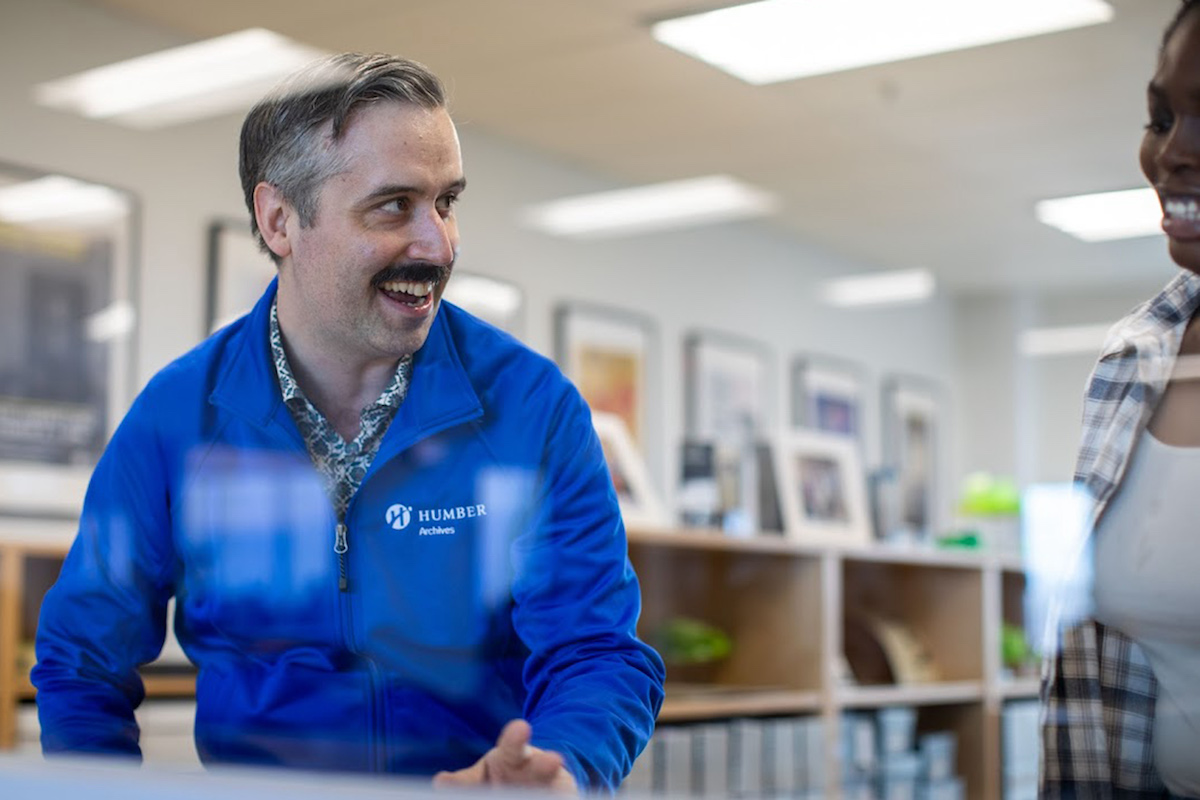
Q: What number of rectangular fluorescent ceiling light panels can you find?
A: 5